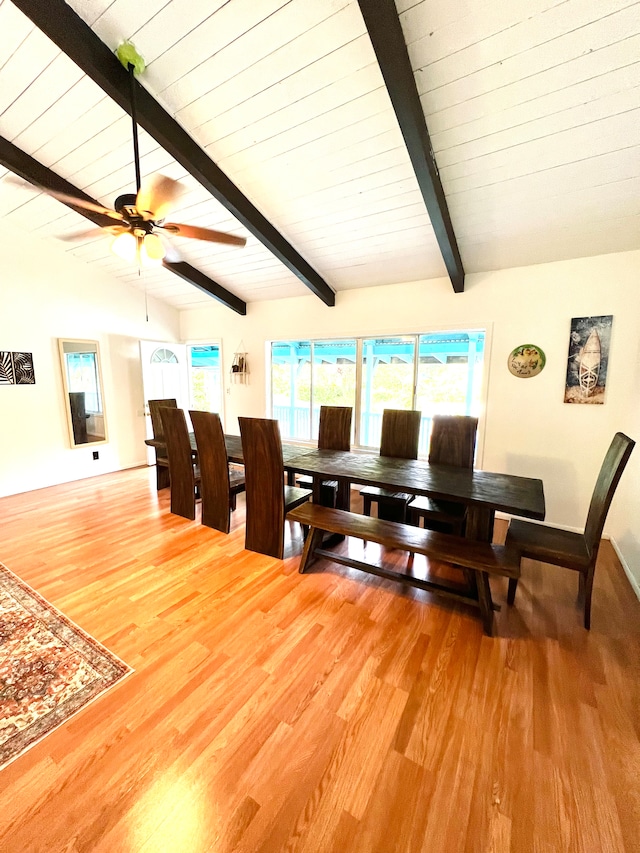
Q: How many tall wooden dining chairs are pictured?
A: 8